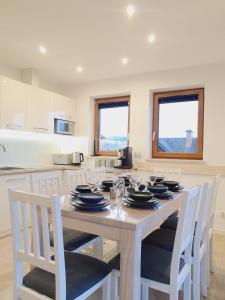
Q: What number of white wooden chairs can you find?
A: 8